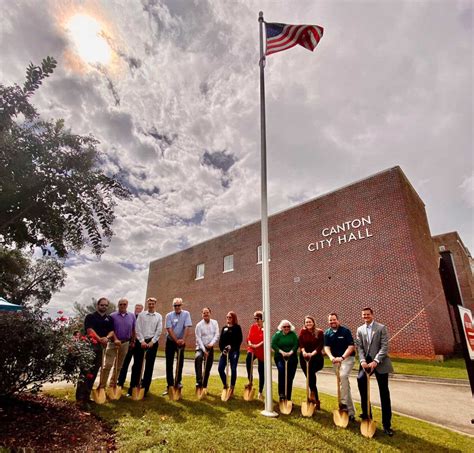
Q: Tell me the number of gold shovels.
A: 11